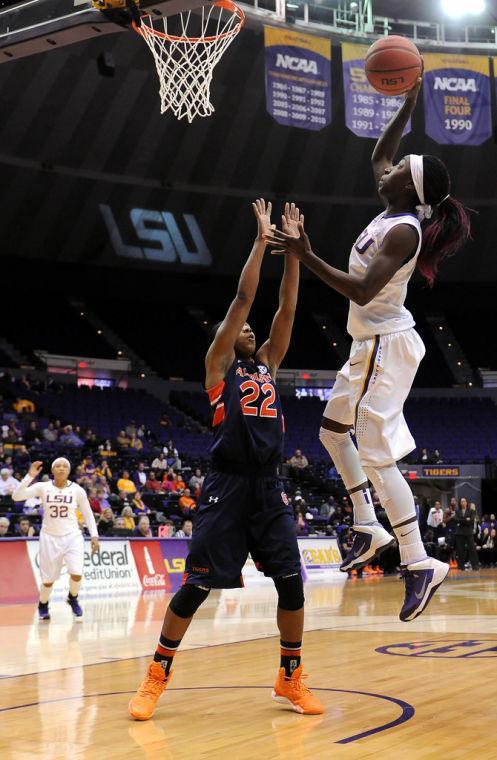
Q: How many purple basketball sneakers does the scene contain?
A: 4